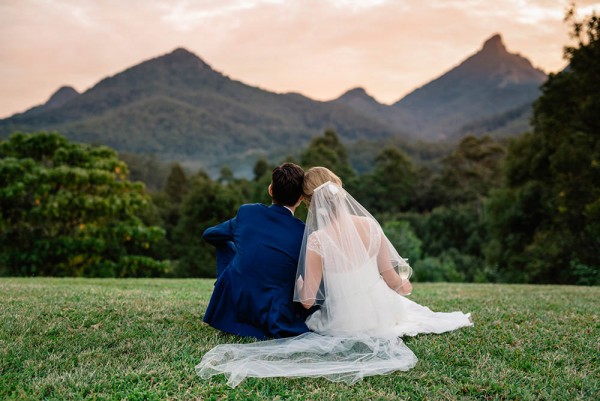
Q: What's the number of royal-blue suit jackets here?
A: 1